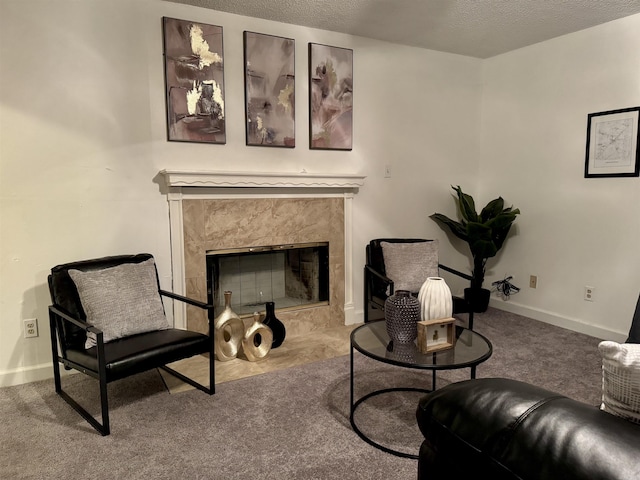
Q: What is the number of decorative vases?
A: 5